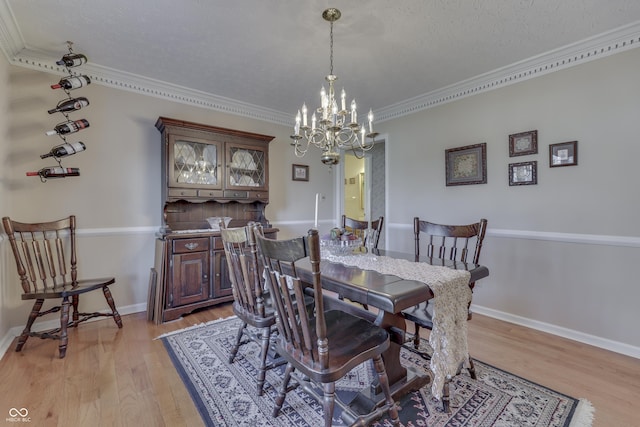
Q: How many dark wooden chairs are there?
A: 5